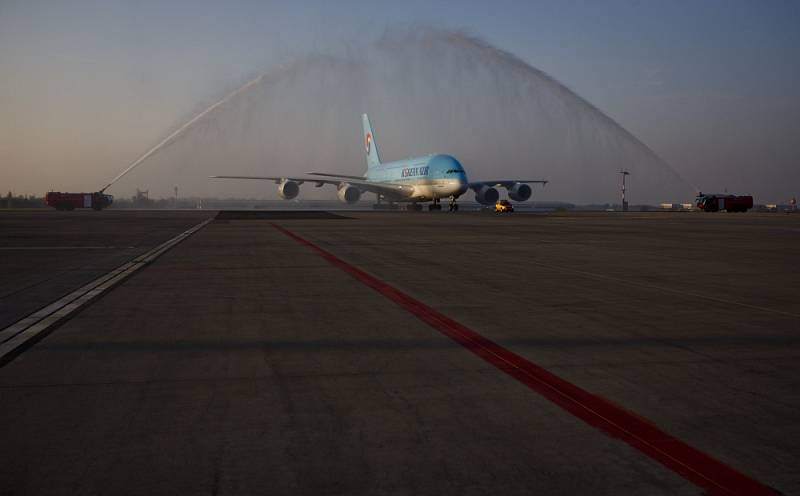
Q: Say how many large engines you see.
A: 4